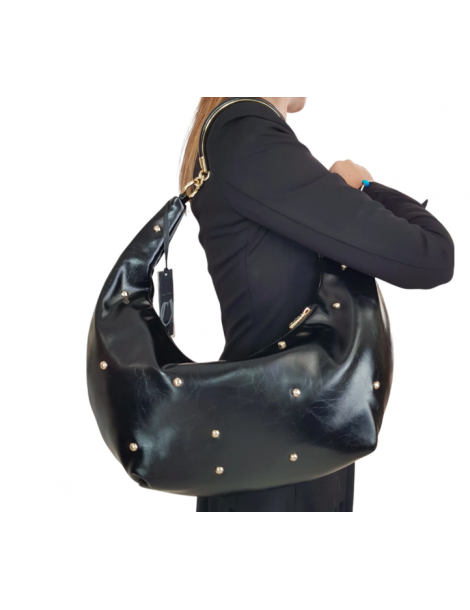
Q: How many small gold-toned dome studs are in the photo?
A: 13